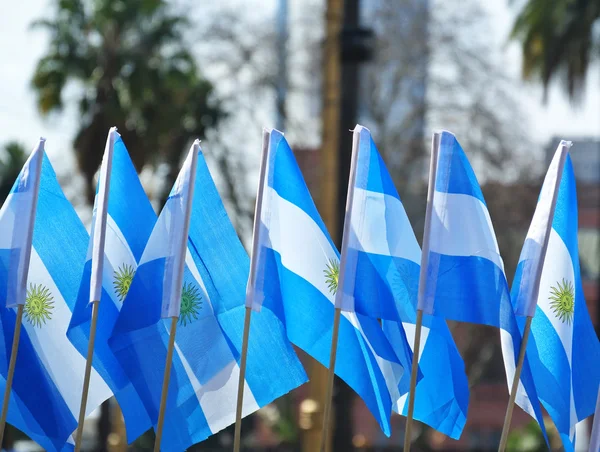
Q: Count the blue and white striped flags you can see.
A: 7